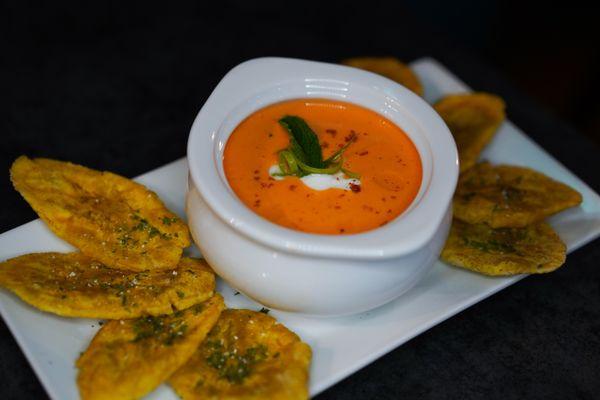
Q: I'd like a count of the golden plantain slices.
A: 8